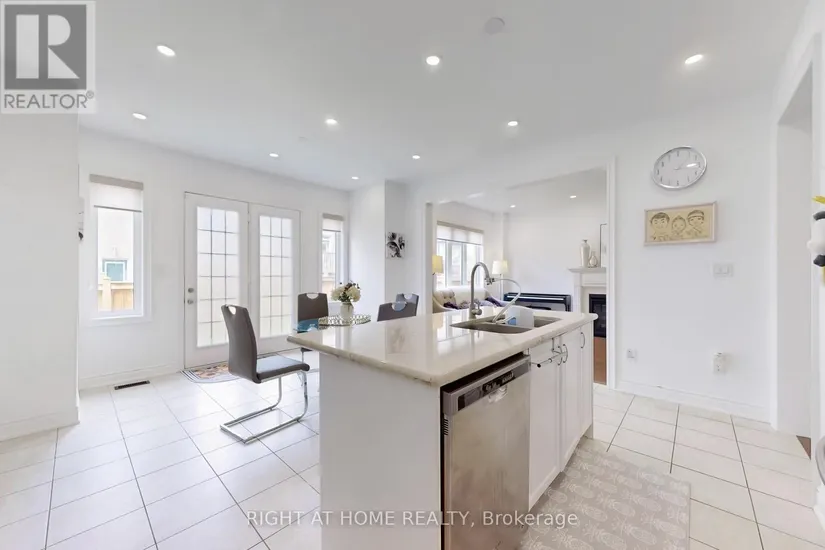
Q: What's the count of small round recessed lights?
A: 11